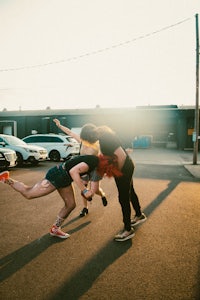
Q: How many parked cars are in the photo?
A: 3